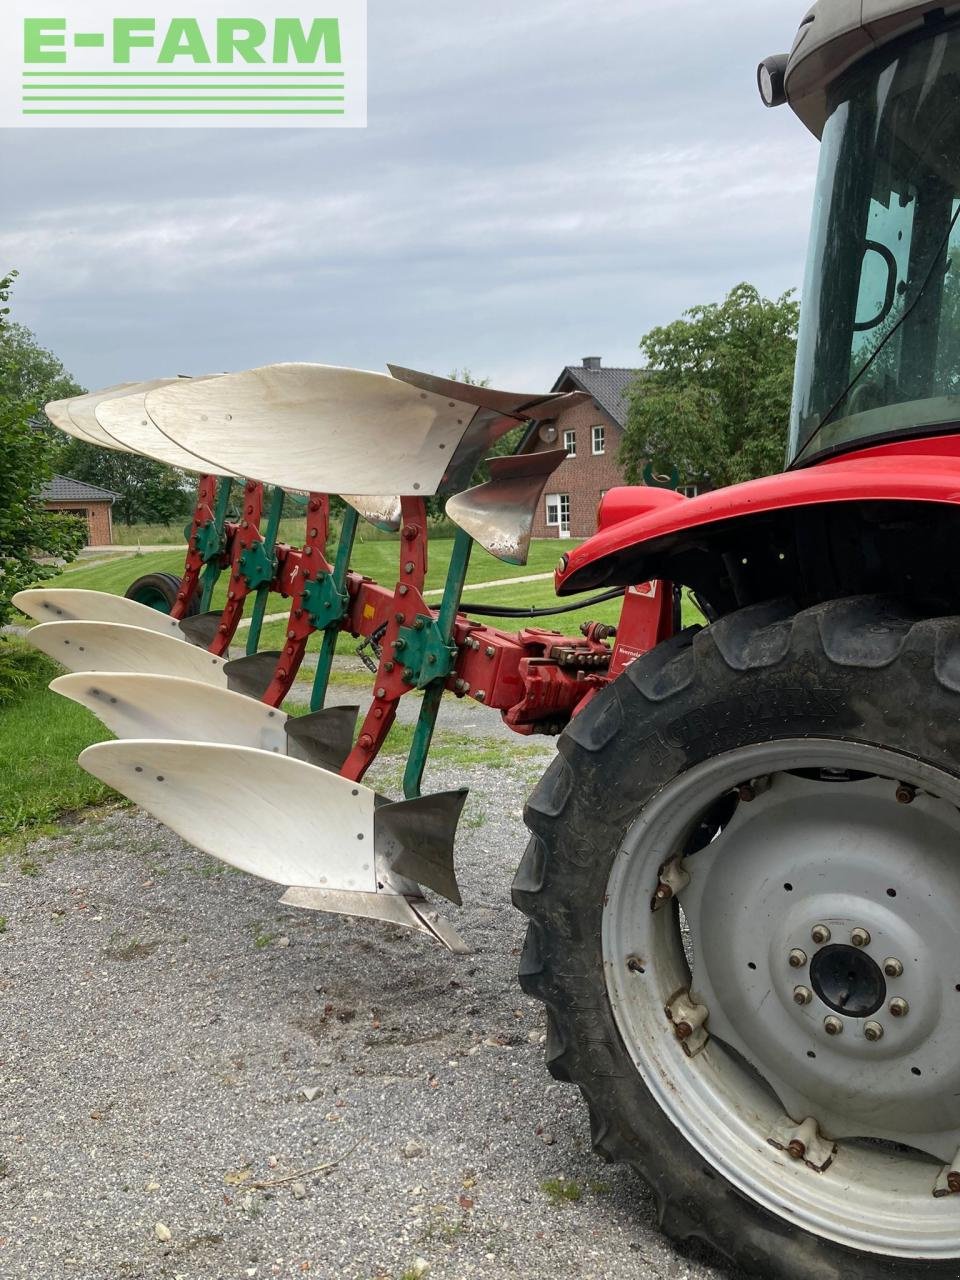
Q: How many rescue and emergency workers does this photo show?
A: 0